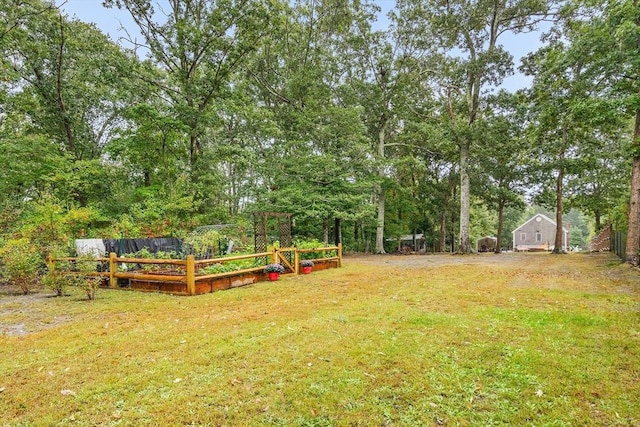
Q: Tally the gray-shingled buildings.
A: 1